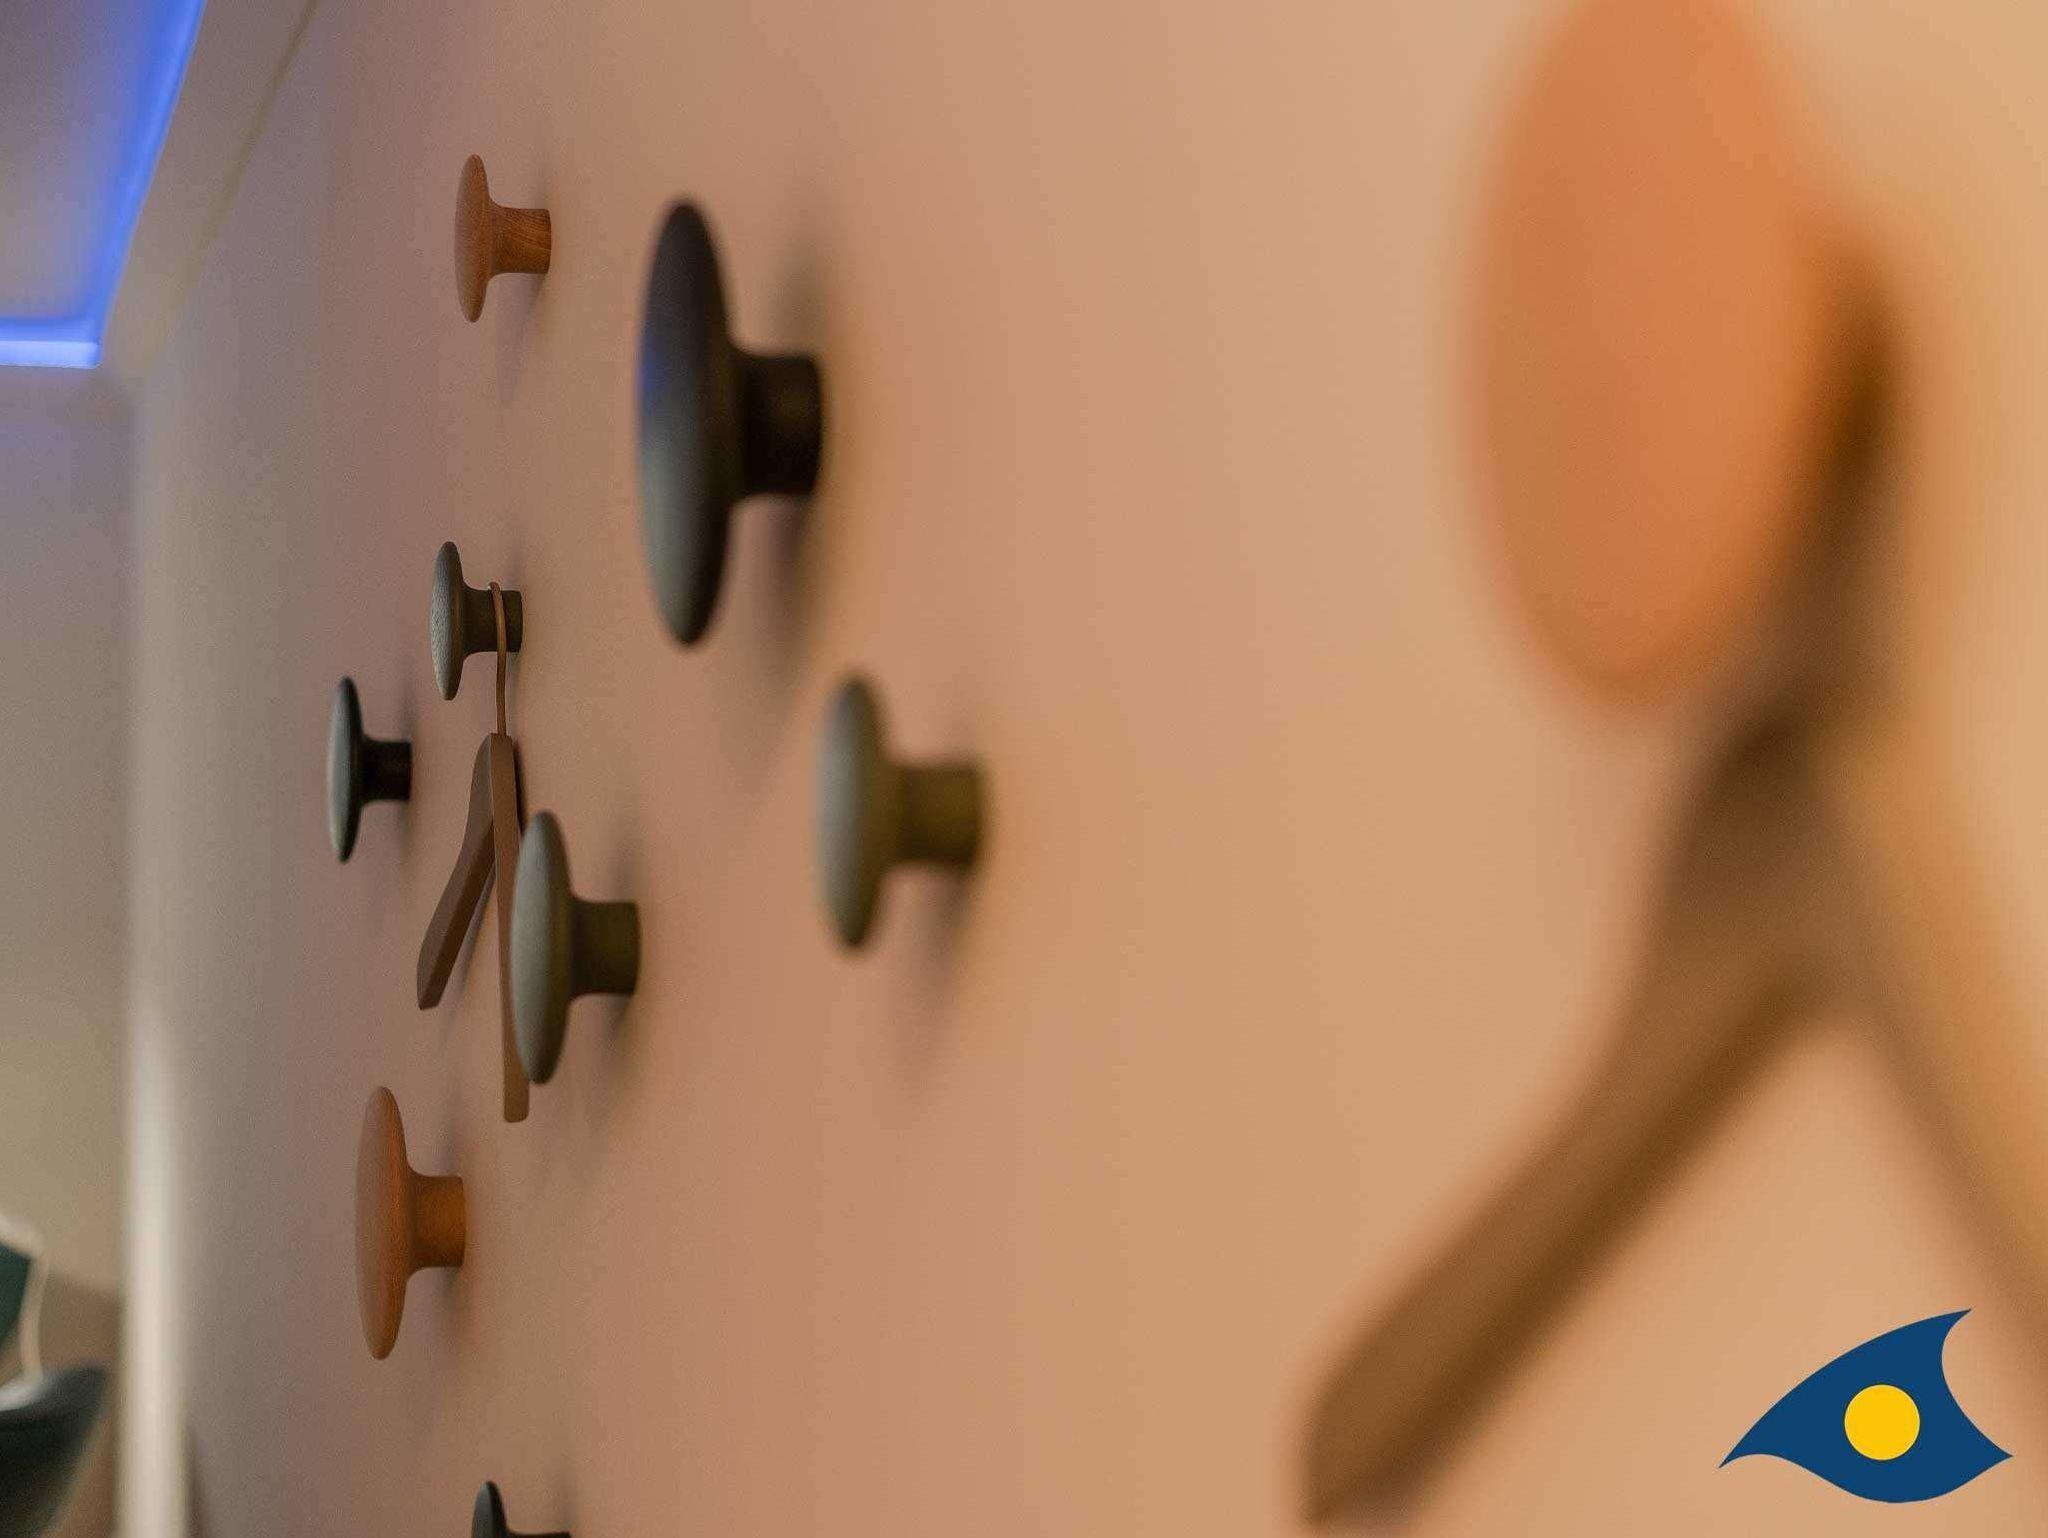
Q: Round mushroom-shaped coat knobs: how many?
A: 9